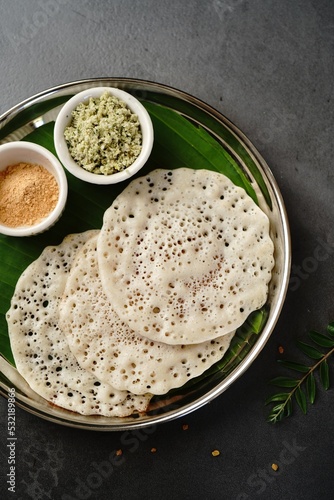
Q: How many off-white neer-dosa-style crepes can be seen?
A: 3